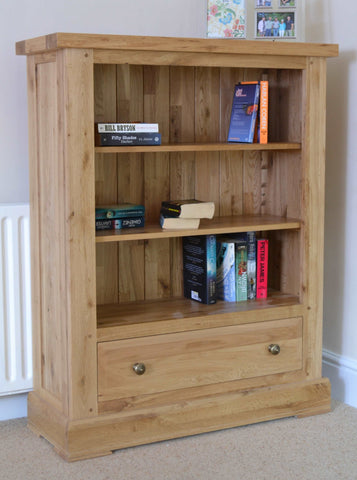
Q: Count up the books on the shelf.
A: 13